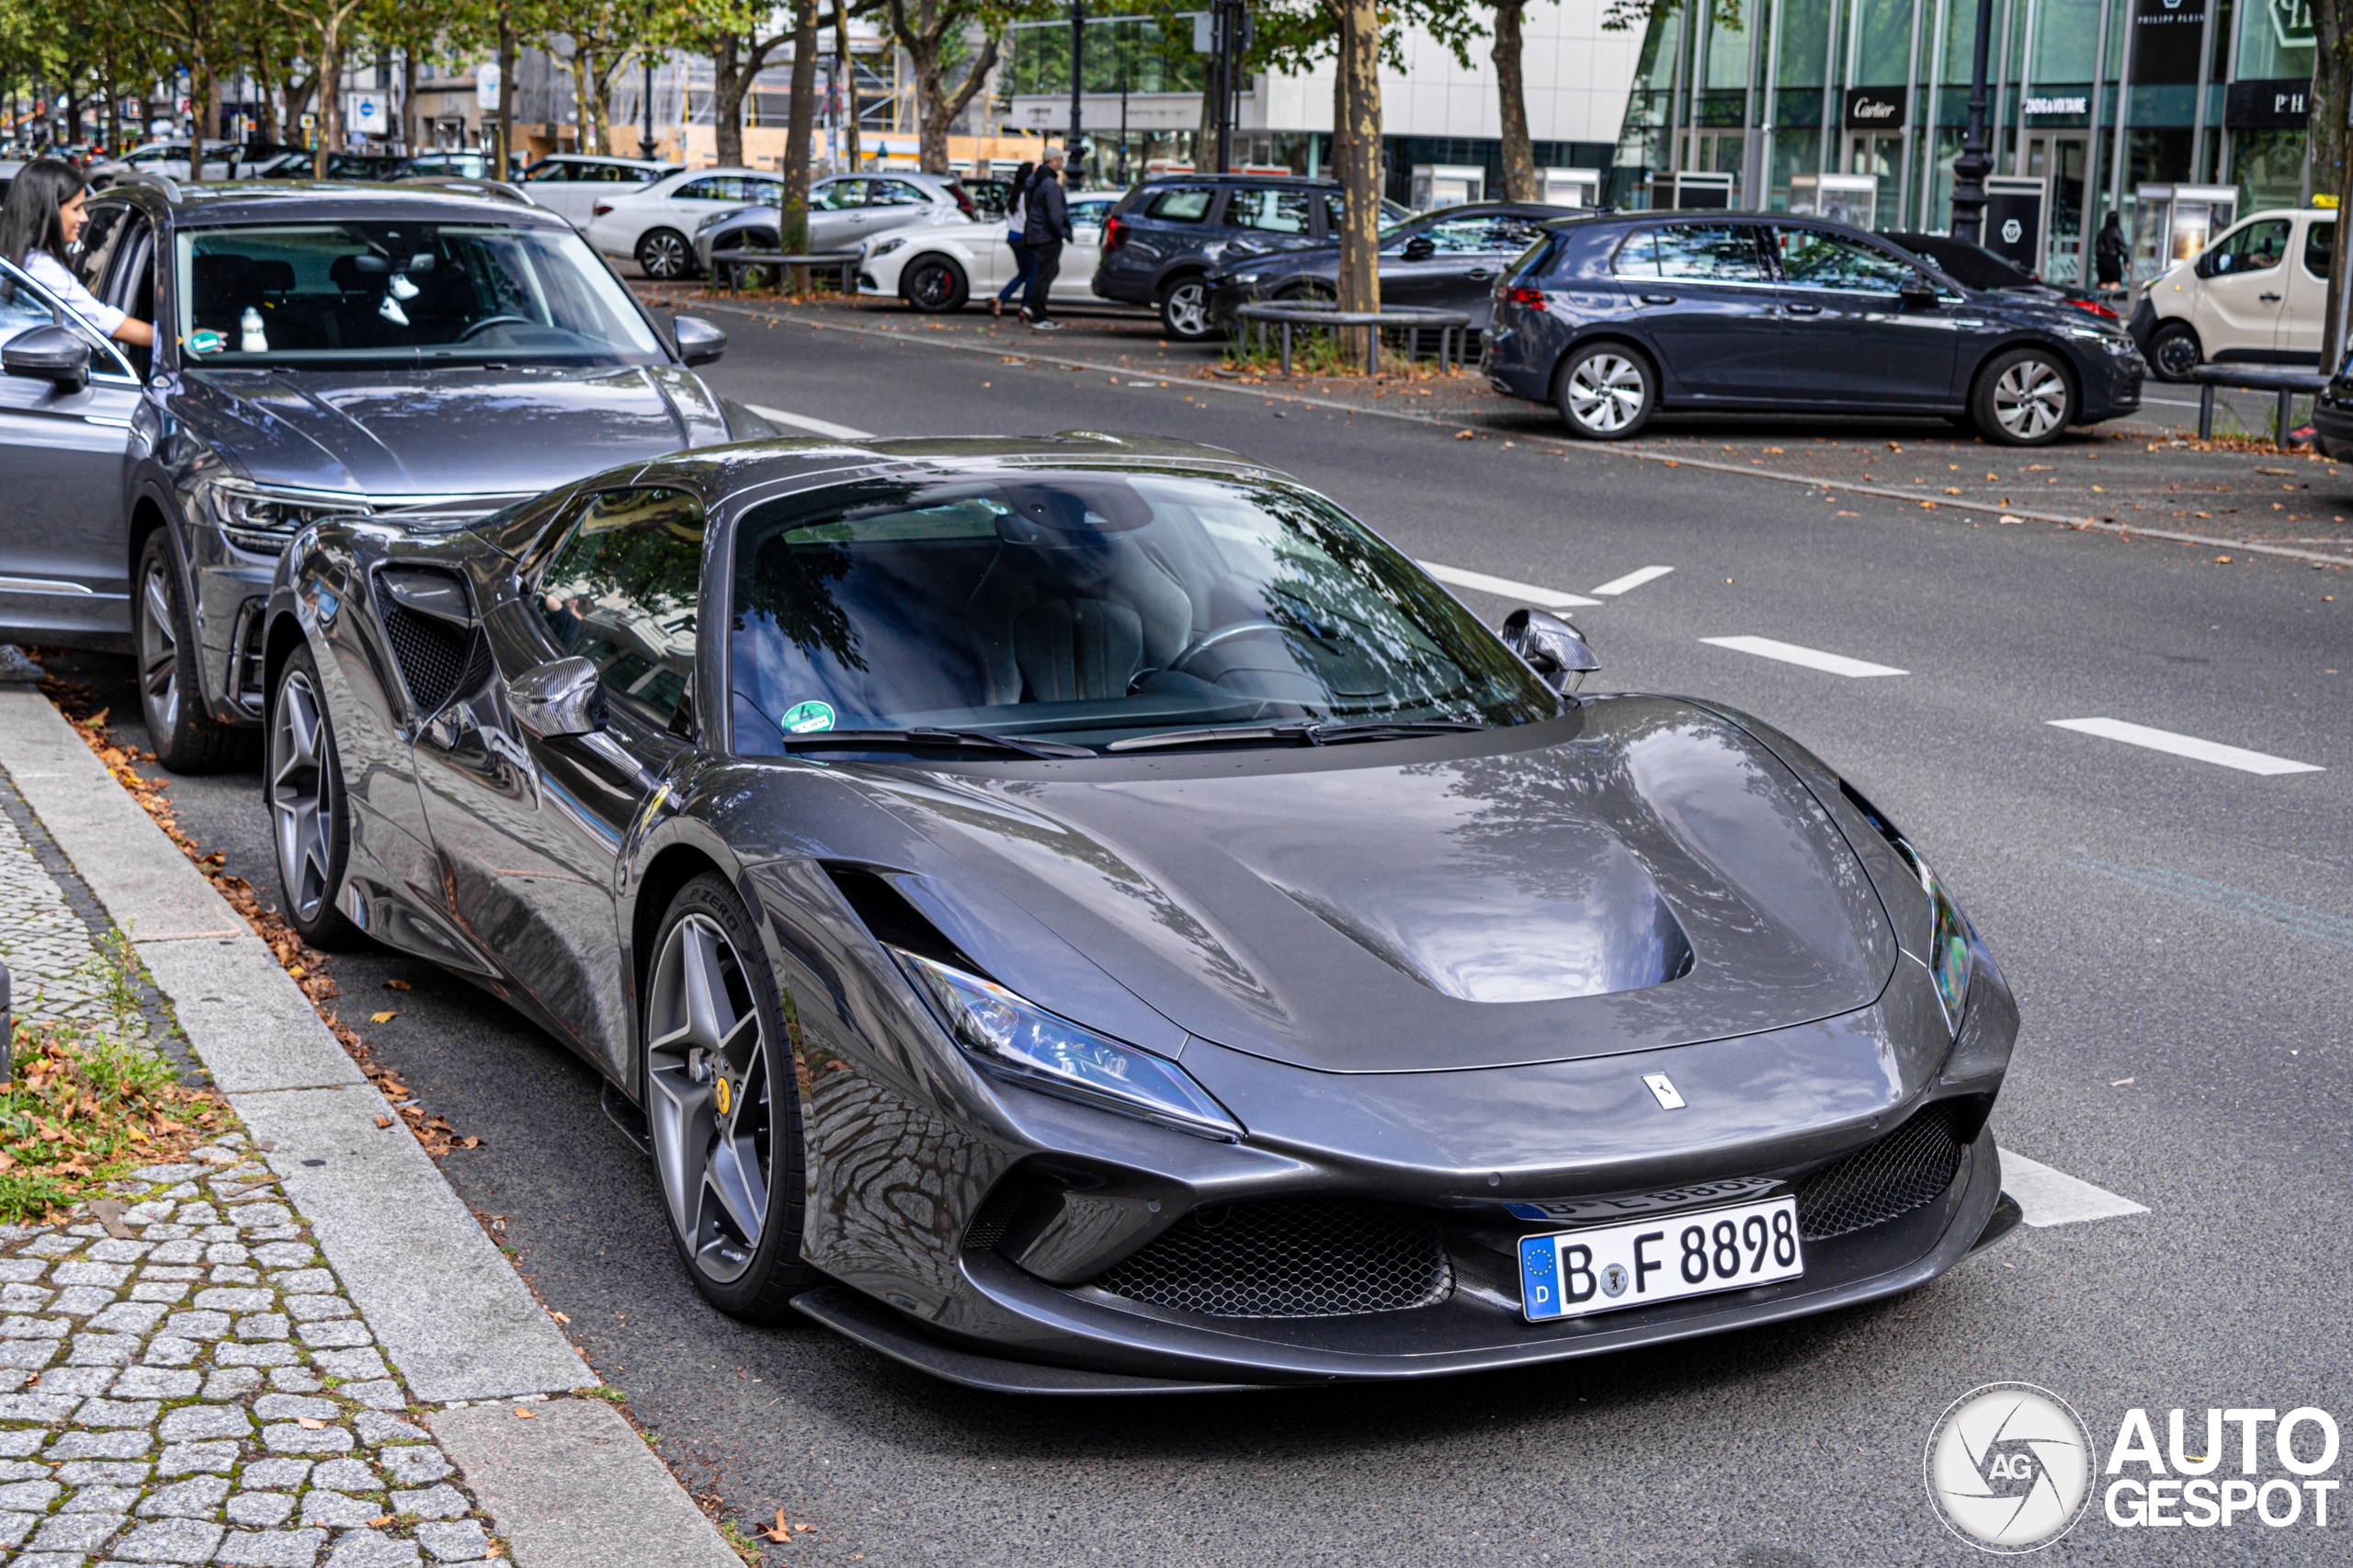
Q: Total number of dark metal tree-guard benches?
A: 3